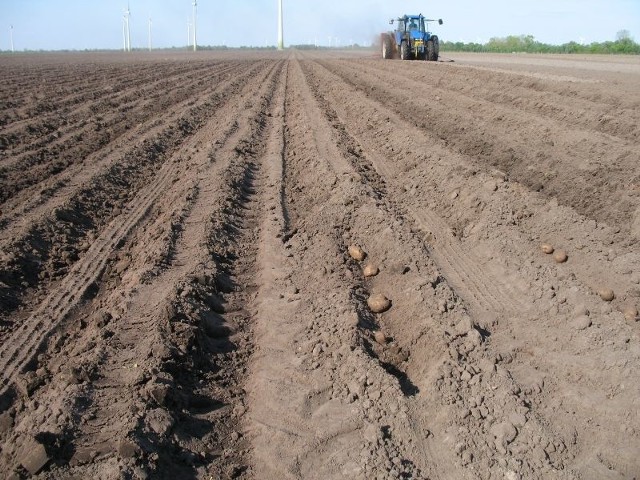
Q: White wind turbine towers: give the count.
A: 7